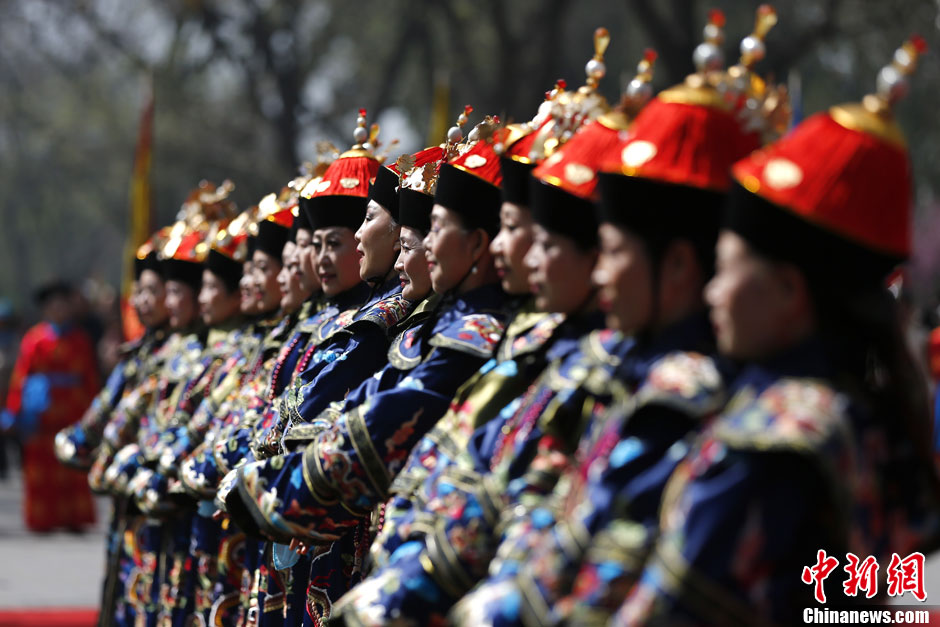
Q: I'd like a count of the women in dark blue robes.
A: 15